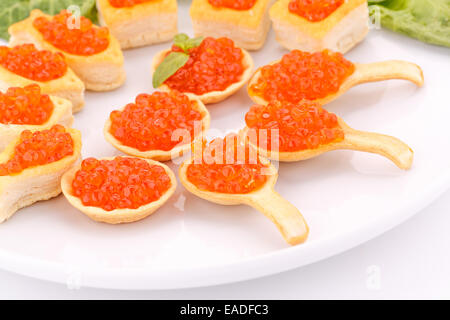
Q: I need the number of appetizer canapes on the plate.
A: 13